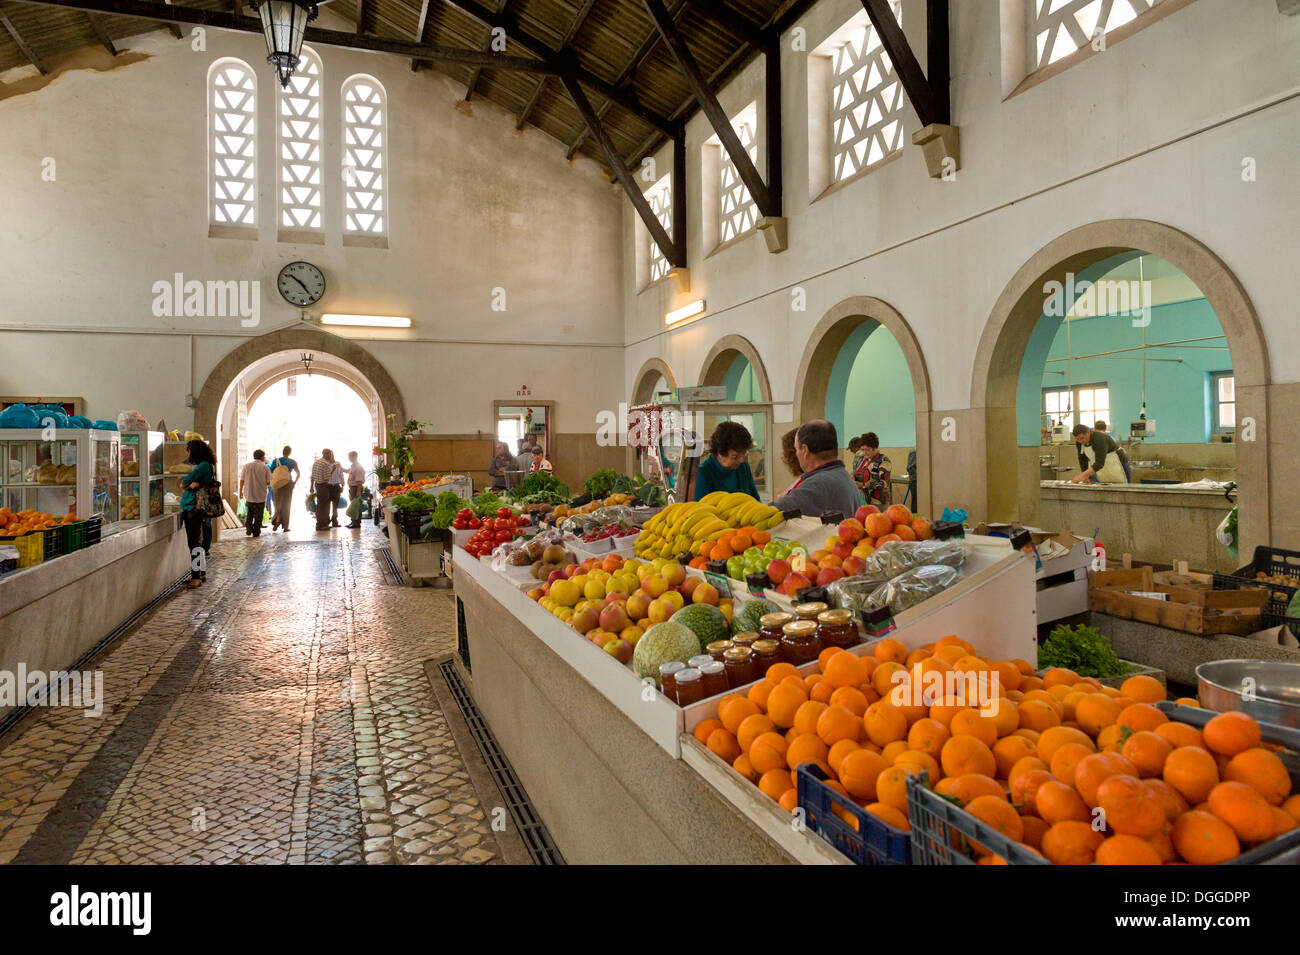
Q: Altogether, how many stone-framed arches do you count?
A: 5